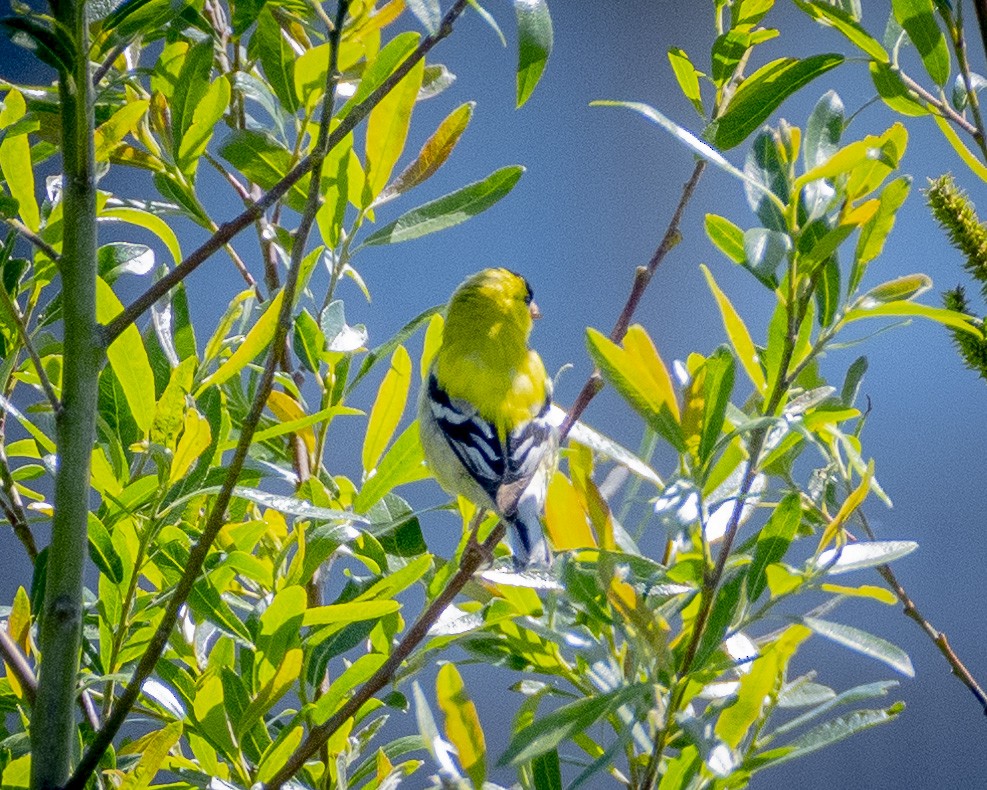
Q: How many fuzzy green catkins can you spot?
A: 2